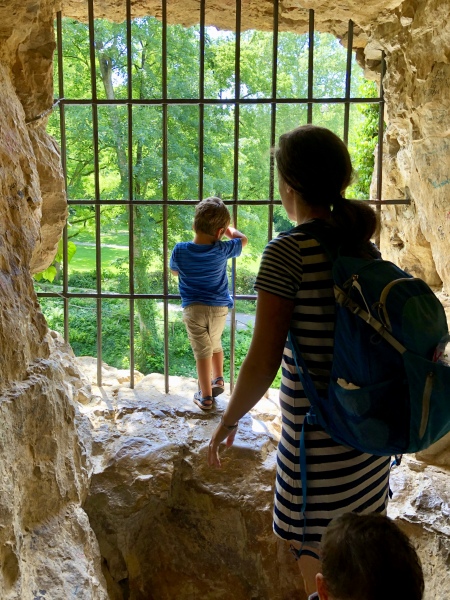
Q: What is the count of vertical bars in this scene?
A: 10